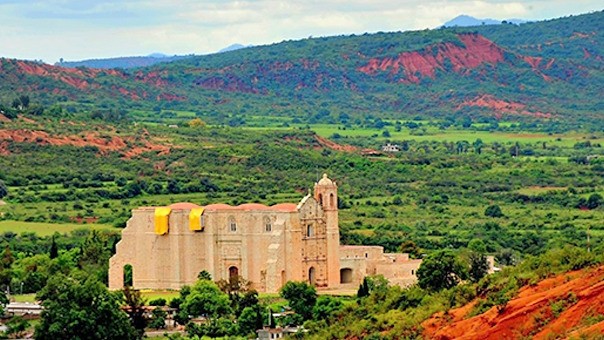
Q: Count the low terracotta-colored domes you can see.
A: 4